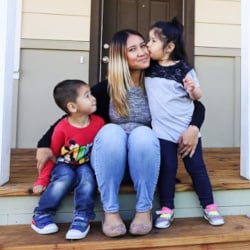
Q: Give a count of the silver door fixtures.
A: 2